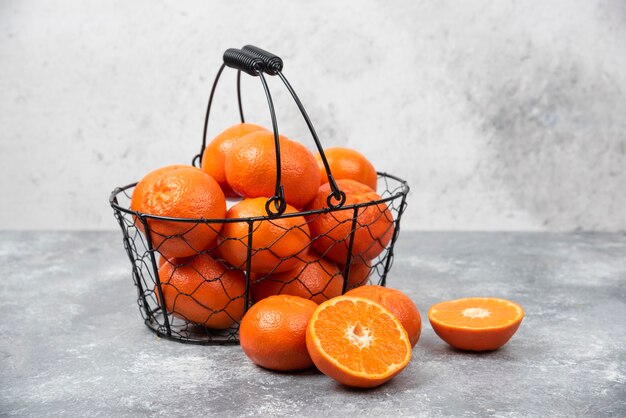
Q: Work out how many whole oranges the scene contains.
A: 11